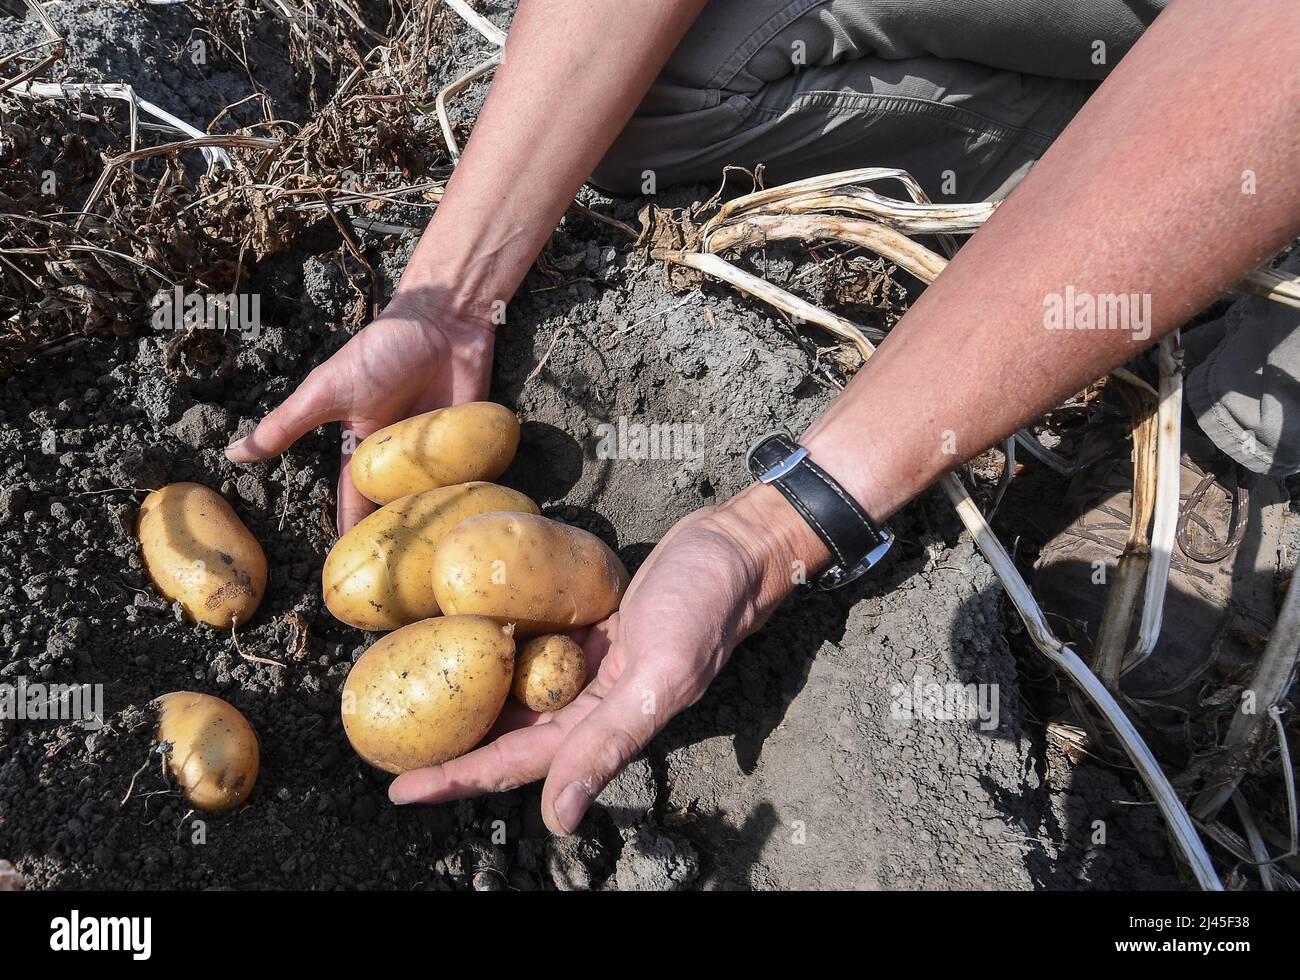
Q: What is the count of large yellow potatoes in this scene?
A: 6